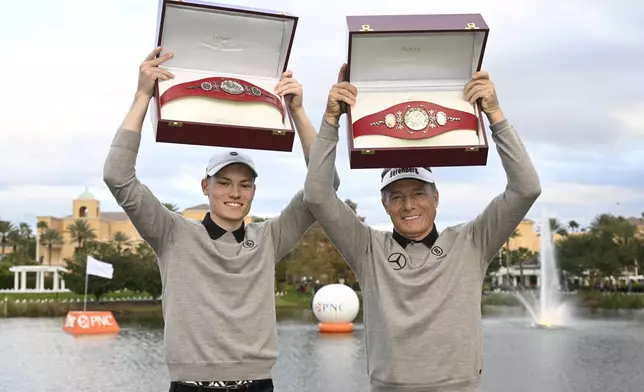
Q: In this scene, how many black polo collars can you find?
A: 2